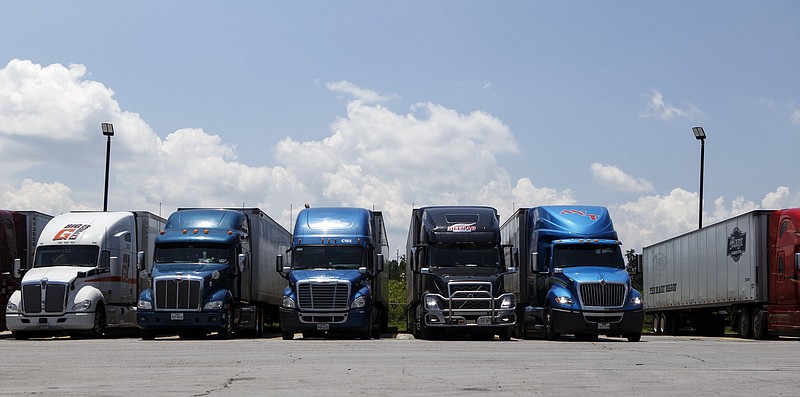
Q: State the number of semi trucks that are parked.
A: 7